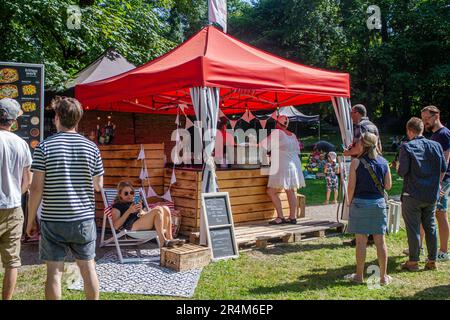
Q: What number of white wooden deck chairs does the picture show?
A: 1